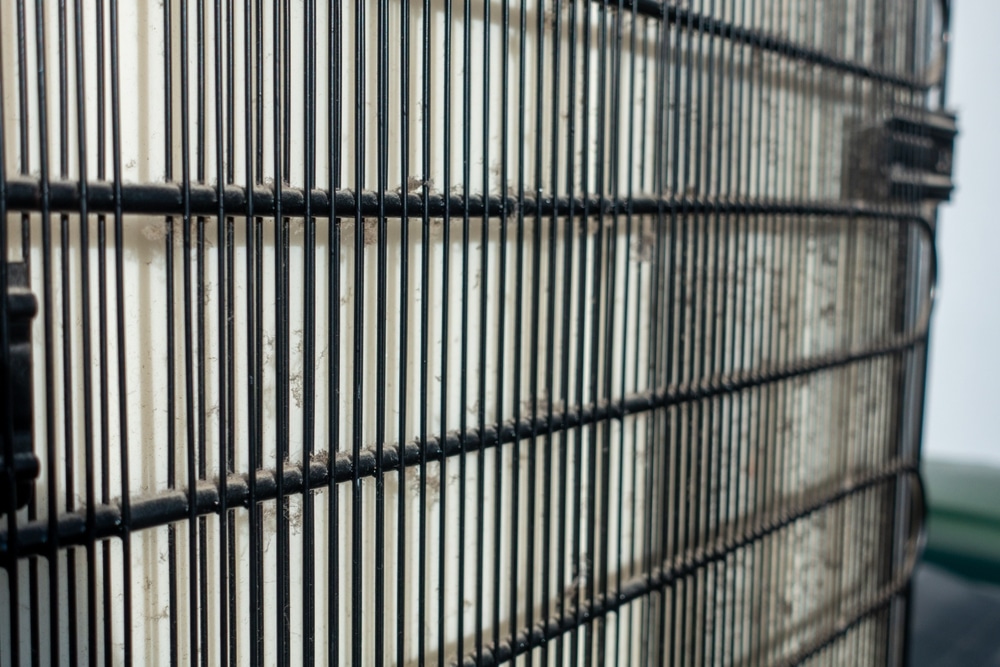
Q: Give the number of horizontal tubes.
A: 5